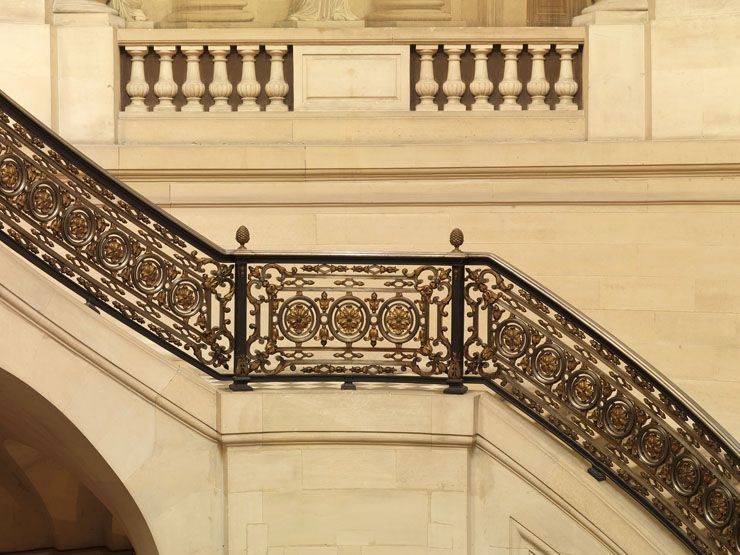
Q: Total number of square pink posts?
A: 0